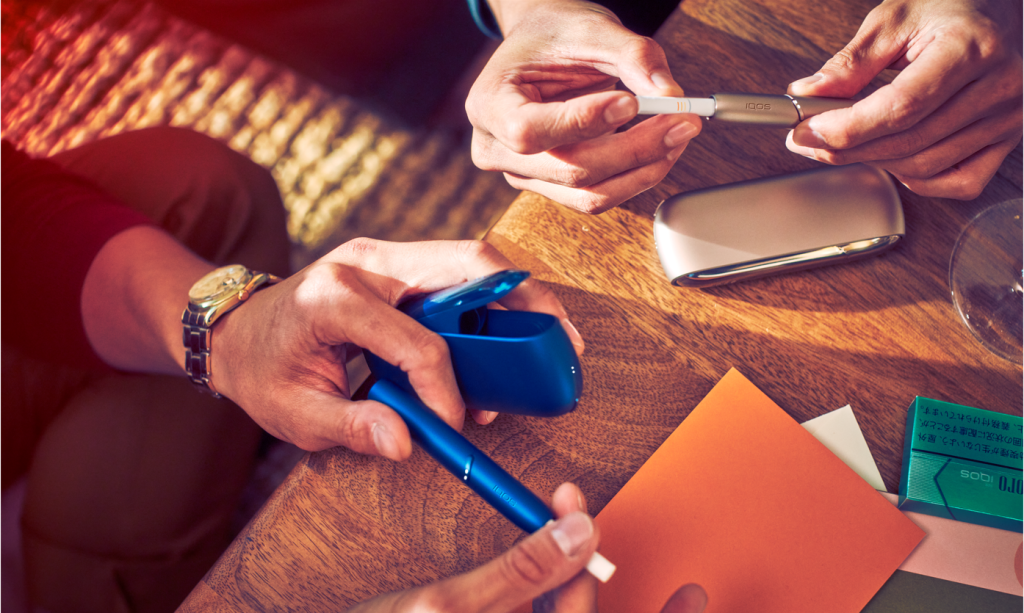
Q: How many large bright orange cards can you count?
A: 1